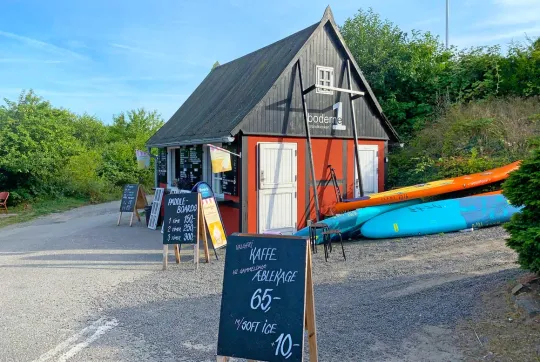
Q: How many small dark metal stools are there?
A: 2